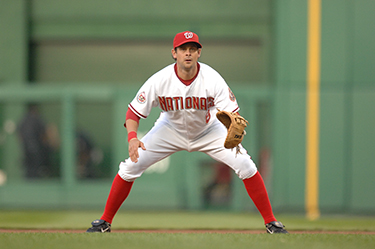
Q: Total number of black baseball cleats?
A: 2